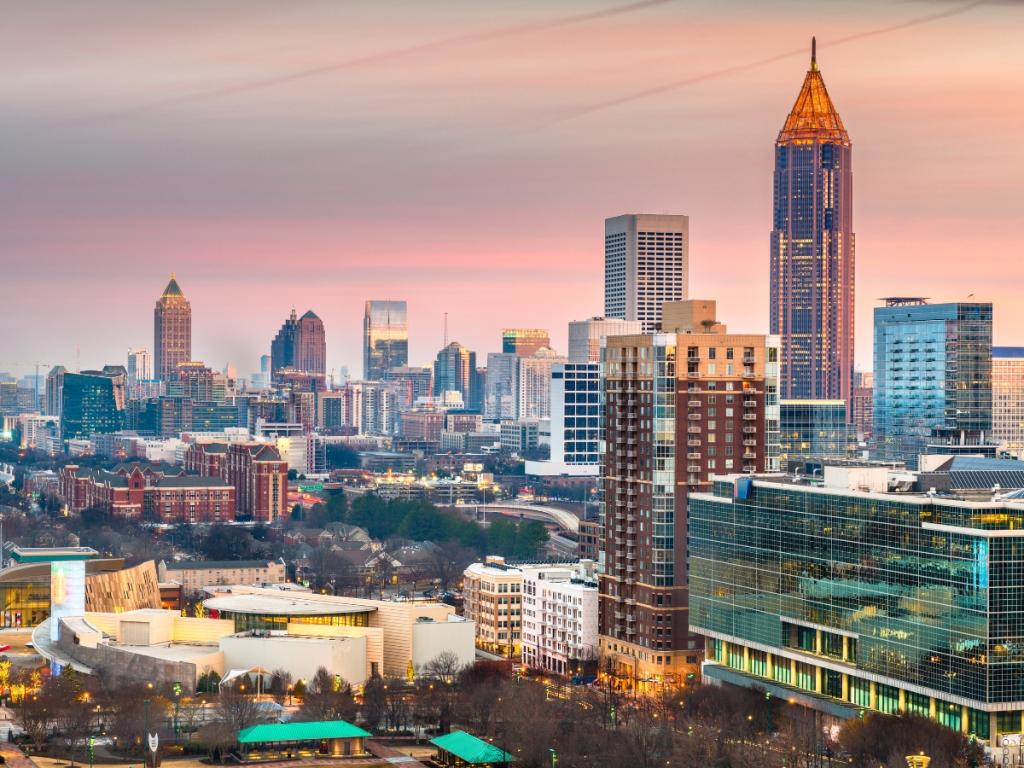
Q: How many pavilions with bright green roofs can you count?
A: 2